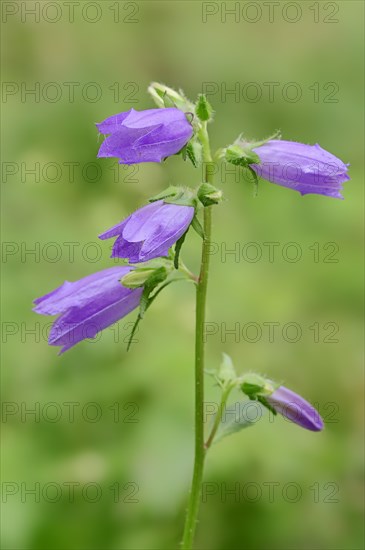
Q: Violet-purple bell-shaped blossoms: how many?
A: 5